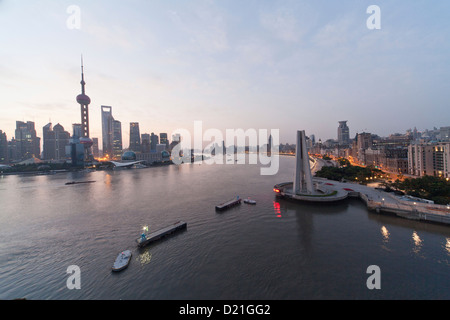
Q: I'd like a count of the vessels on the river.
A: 5